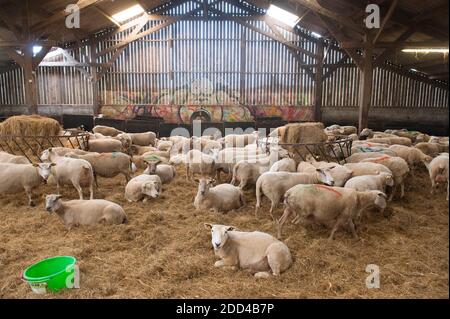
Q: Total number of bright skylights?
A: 2